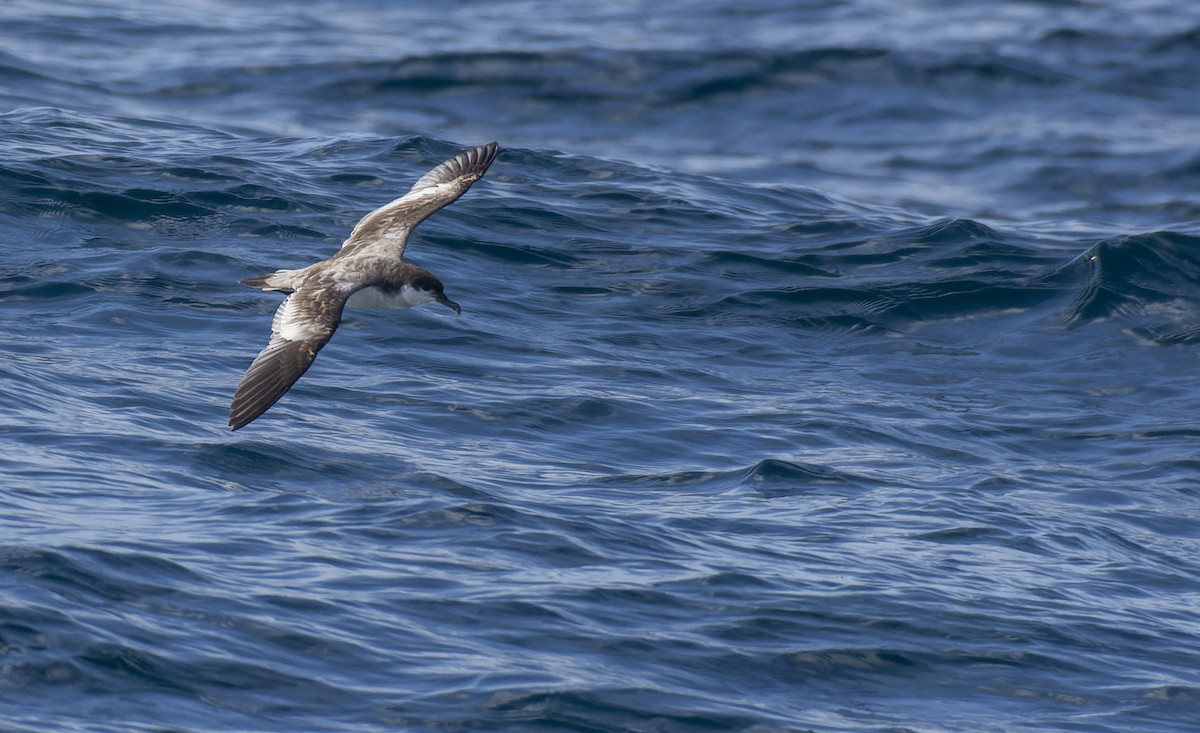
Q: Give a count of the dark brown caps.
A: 1